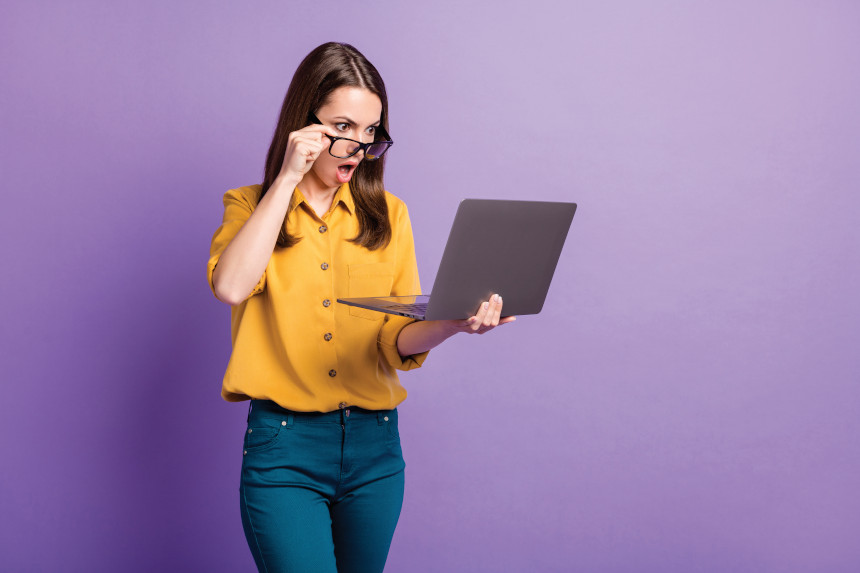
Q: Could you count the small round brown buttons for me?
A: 6